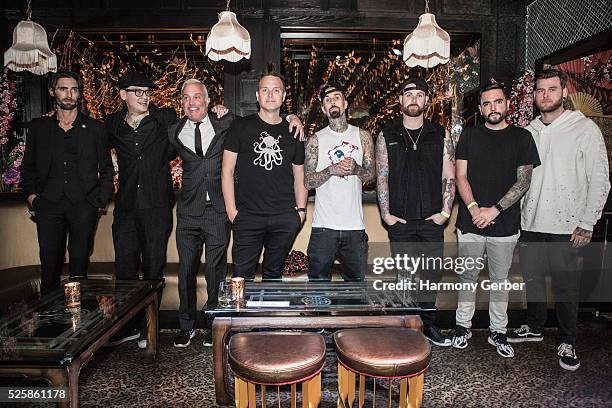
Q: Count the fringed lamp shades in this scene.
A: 3